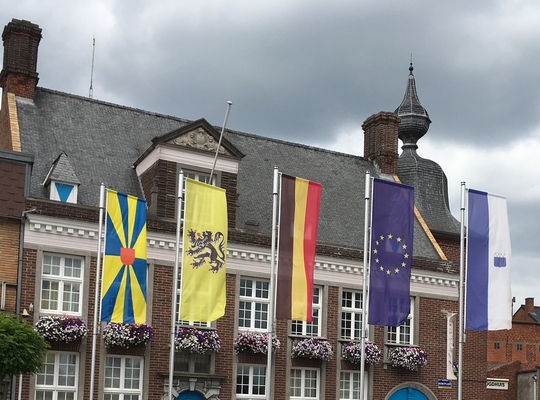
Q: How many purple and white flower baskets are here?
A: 7